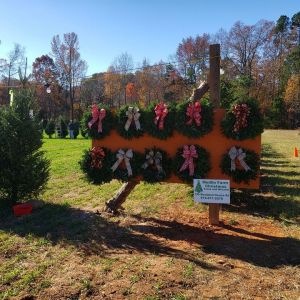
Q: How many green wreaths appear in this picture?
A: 10